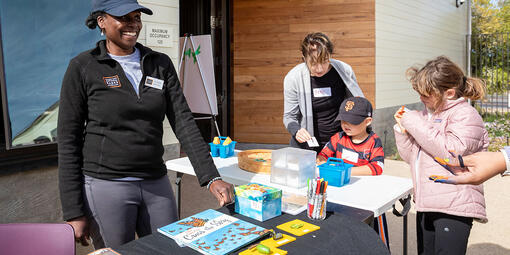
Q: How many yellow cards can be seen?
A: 3